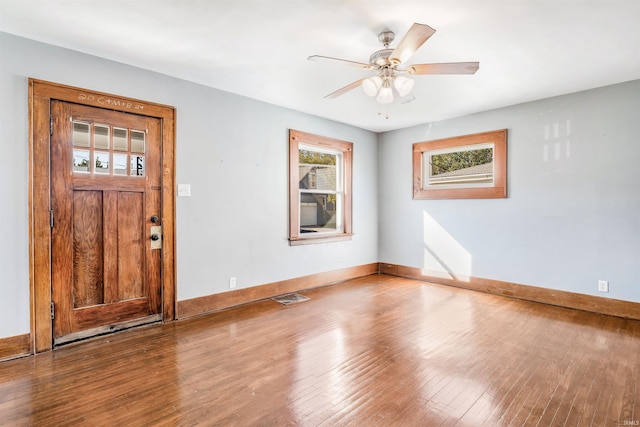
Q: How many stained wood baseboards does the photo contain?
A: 3